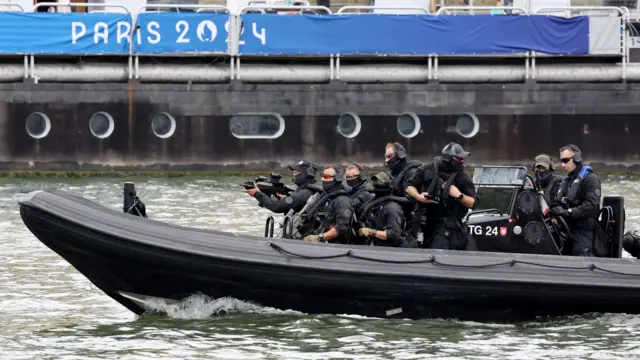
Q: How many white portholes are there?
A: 7